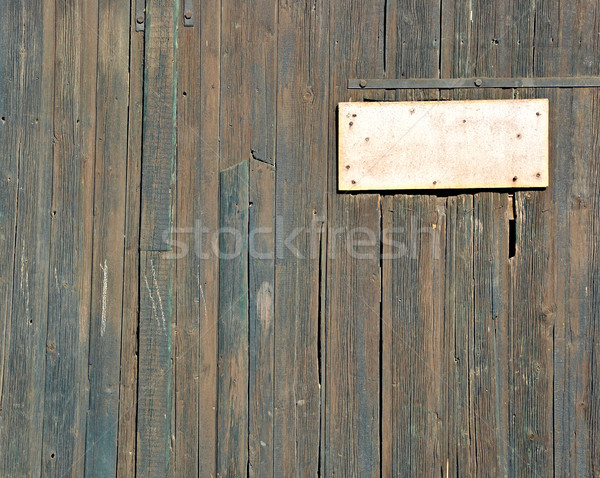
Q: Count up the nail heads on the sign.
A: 11